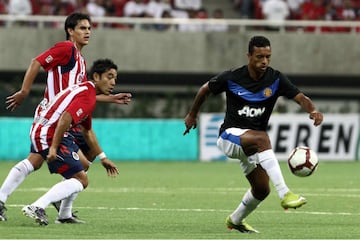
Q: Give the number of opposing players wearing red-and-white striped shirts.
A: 2